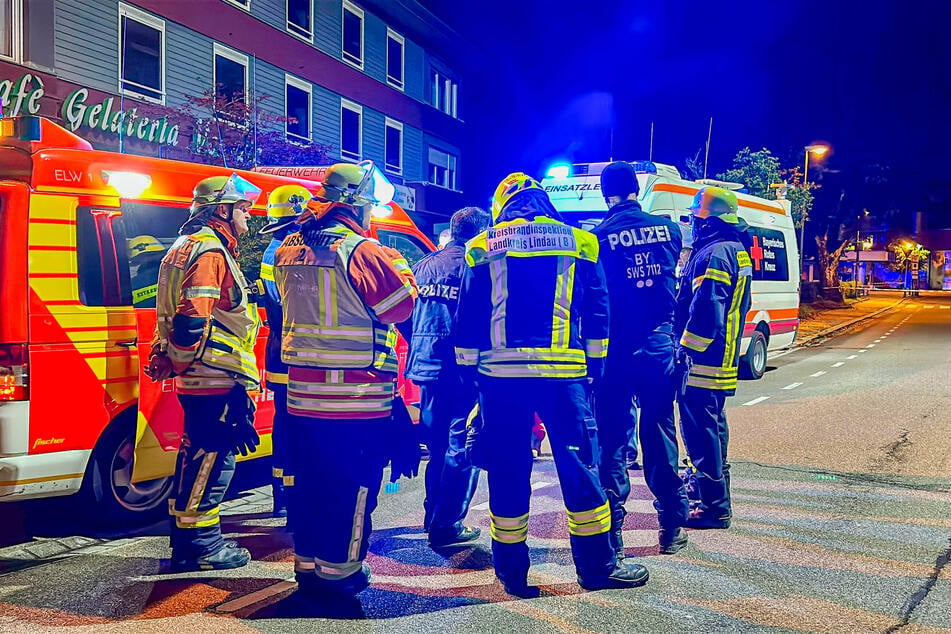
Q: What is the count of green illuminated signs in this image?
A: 1